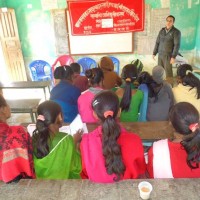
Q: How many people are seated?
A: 13